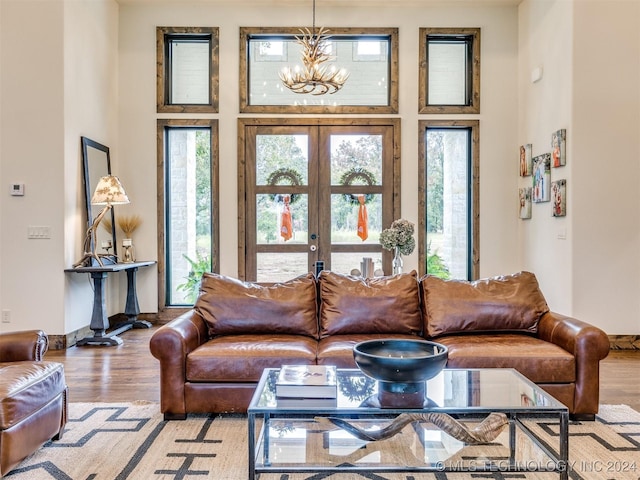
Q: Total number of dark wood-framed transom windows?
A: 3